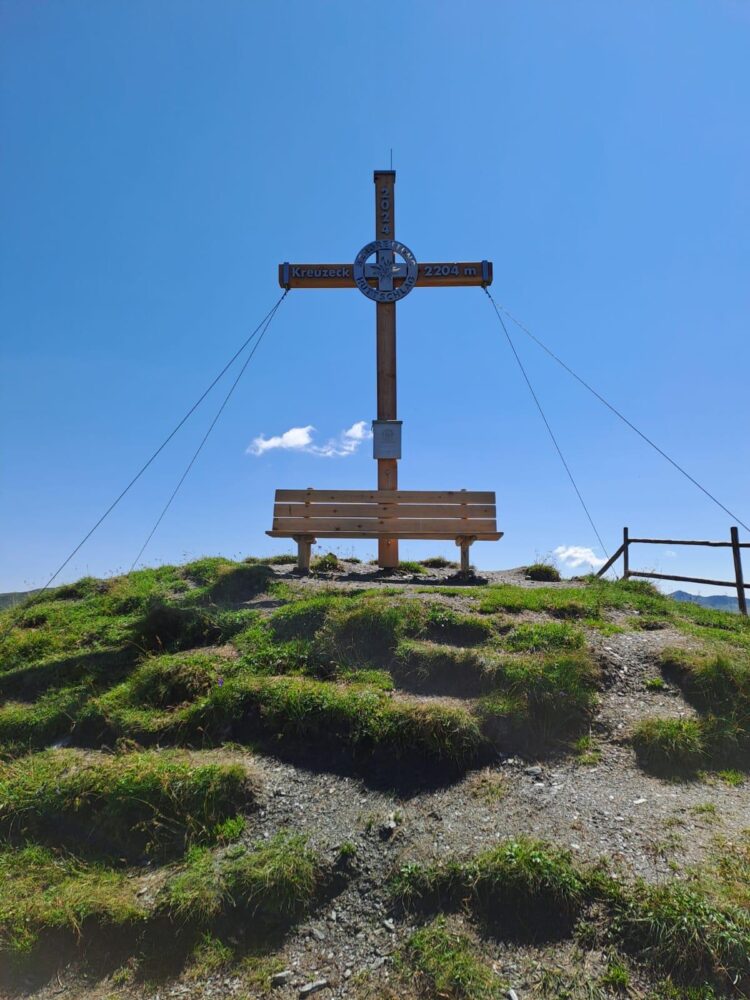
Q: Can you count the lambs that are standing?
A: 0